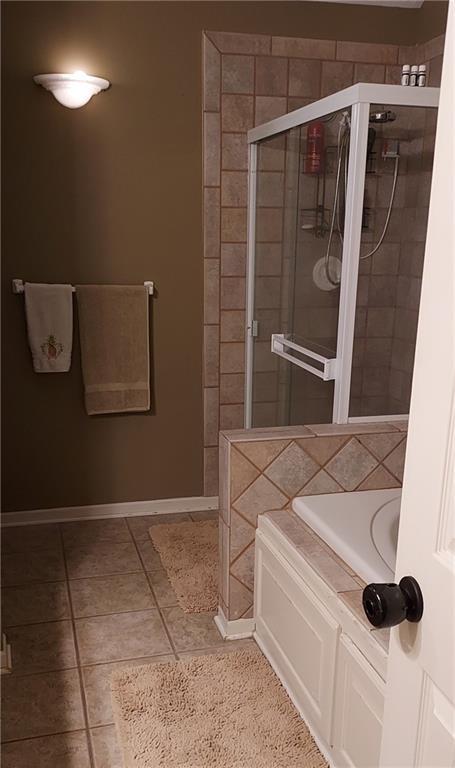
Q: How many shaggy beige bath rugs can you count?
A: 2